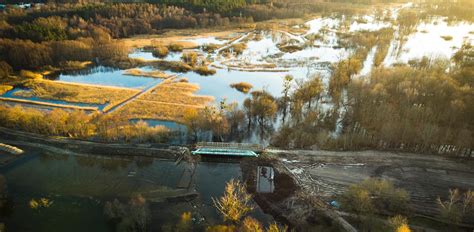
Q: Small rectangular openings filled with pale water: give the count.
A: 1